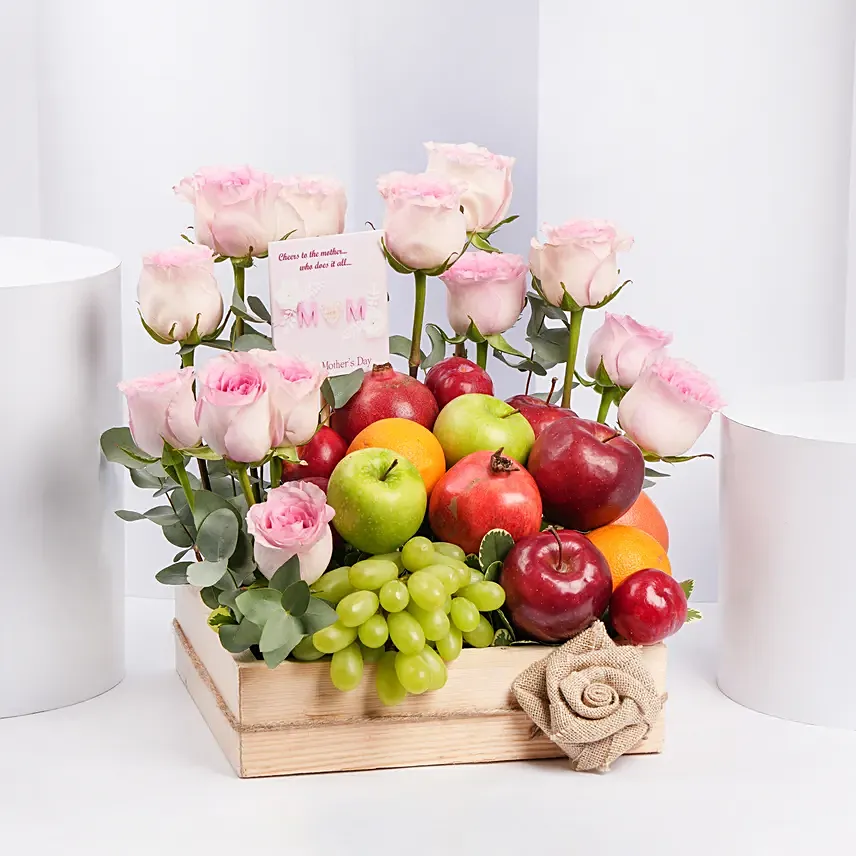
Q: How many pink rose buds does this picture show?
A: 13